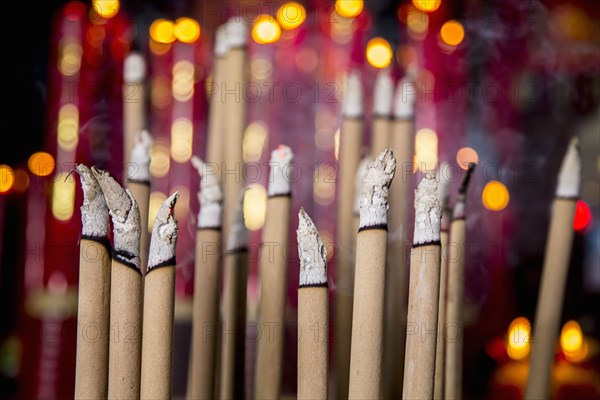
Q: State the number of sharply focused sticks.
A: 6